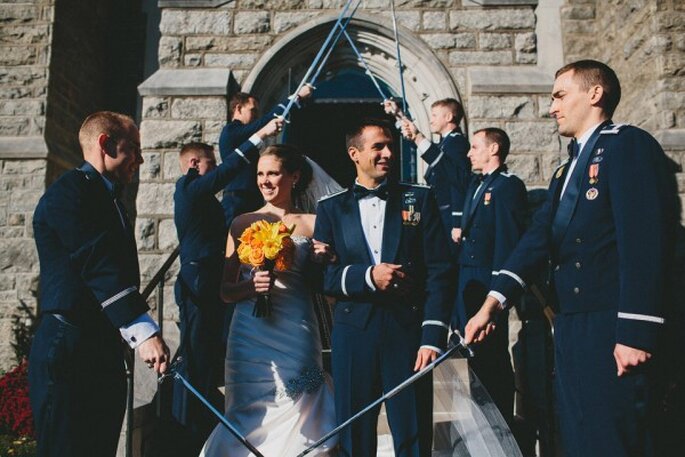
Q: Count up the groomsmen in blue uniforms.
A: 6